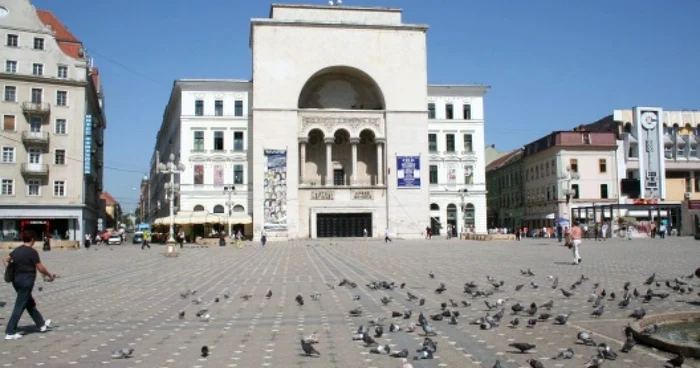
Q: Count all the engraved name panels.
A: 2